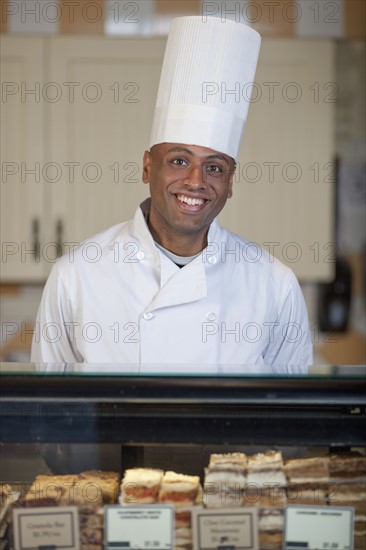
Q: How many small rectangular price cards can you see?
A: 4